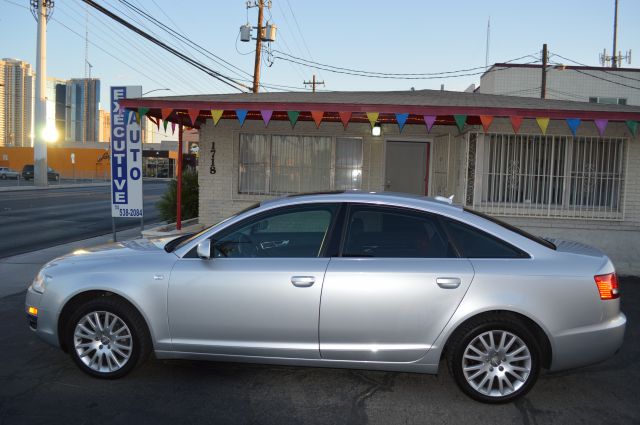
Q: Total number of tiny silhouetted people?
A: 0